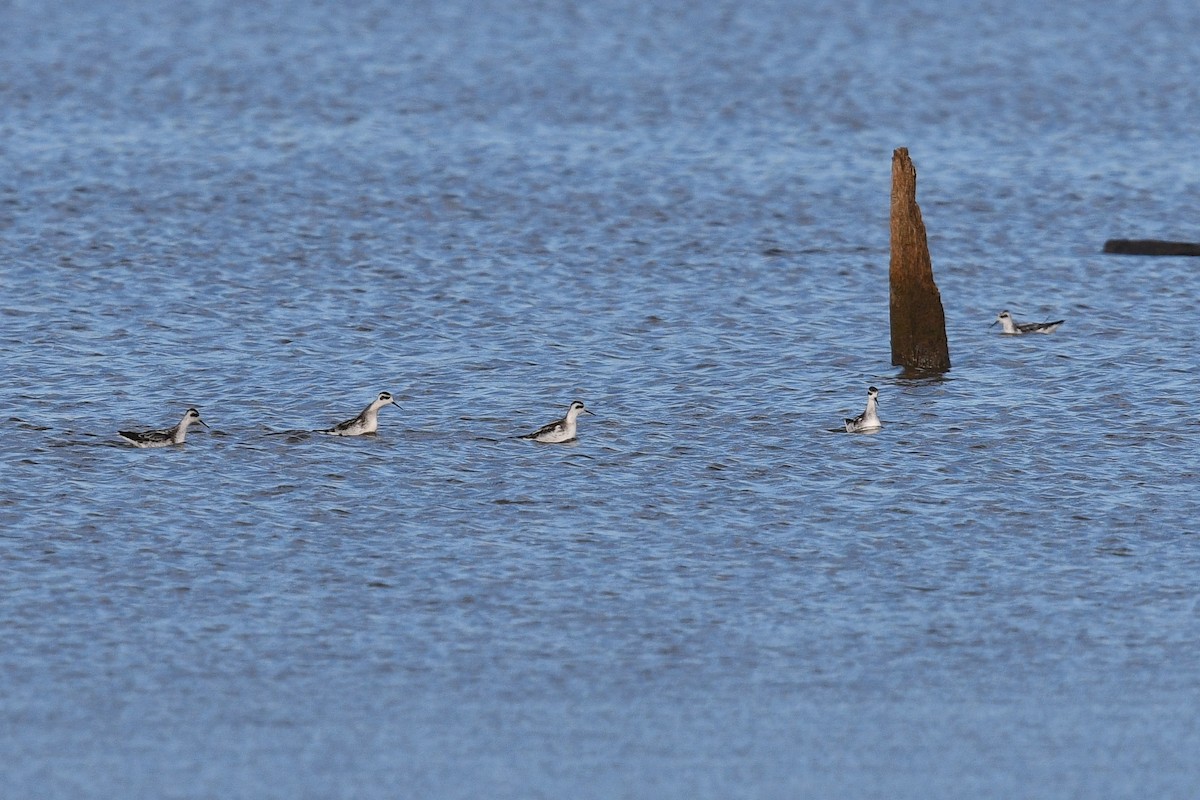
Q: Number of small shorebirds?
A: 5